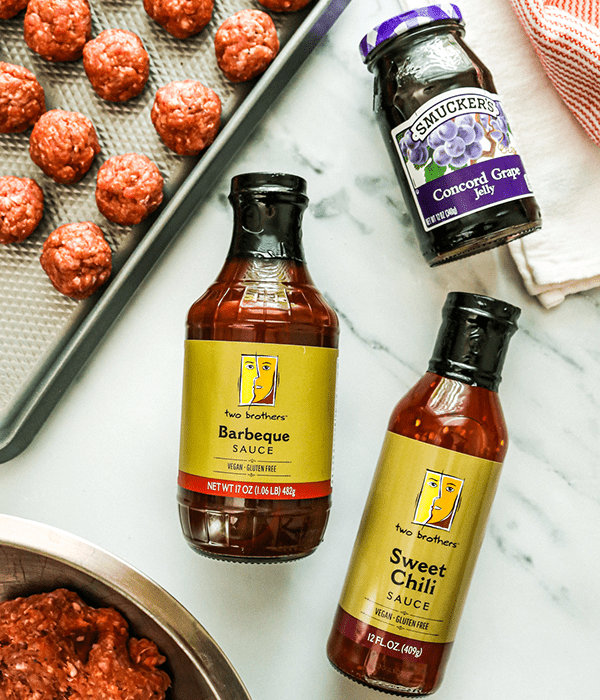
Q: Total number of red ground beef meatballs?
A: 12